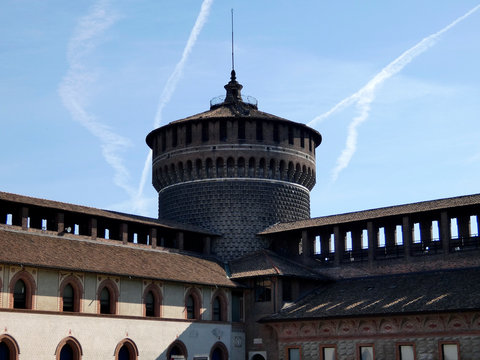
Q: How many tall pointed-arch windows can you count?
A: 11